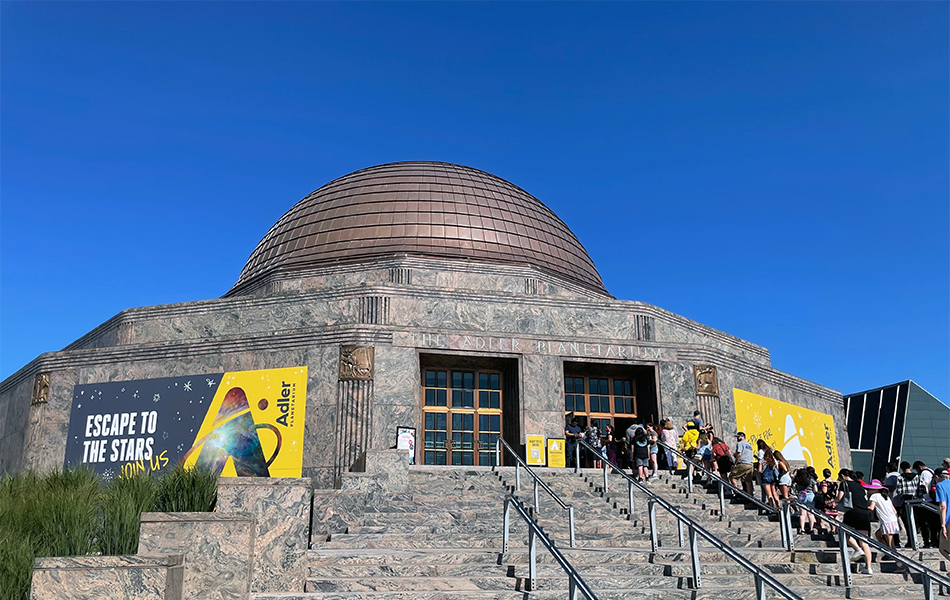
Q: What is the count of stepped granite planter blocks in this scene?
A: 3